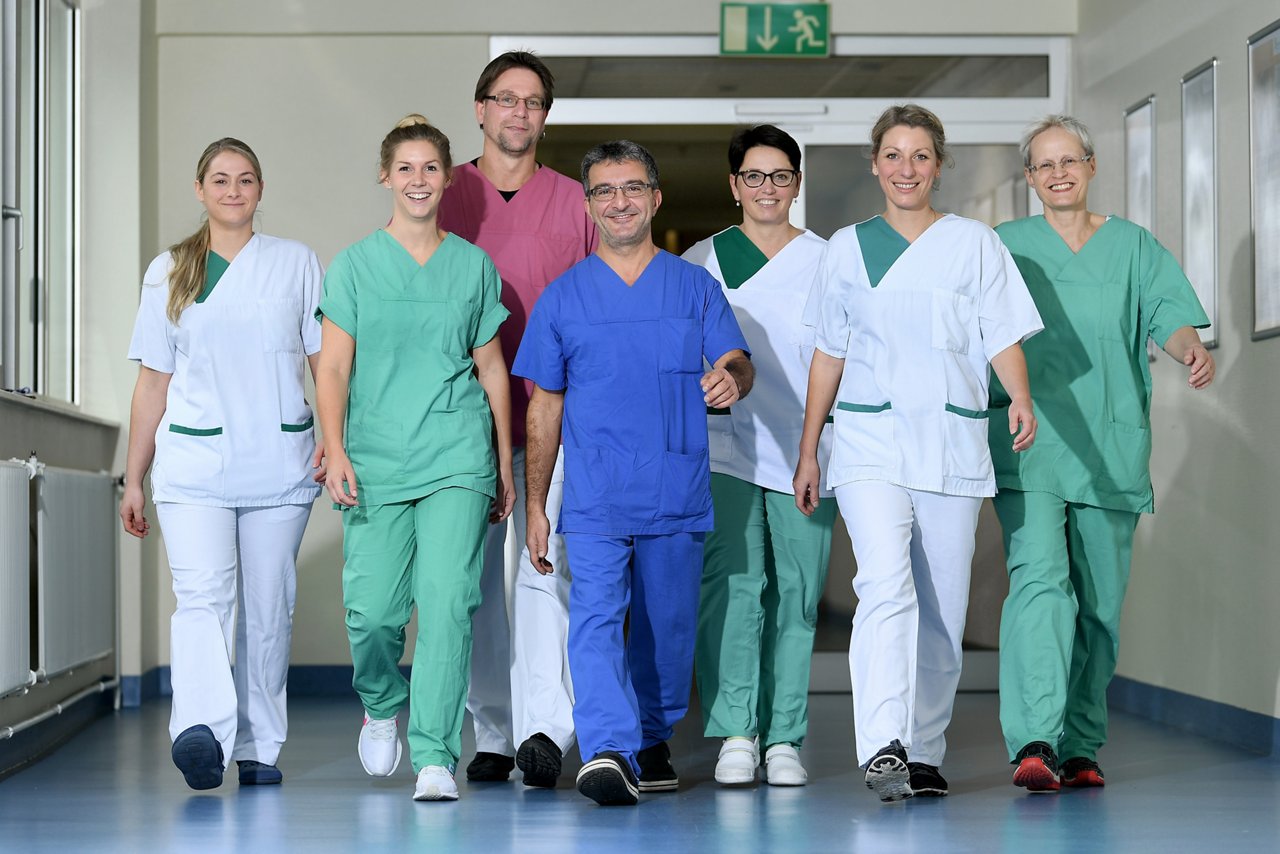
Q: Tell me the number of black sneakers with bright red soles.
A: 2